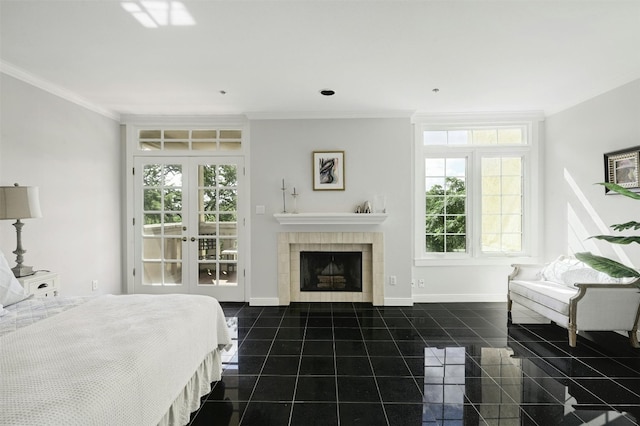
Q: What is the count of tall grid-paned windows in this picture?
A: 2